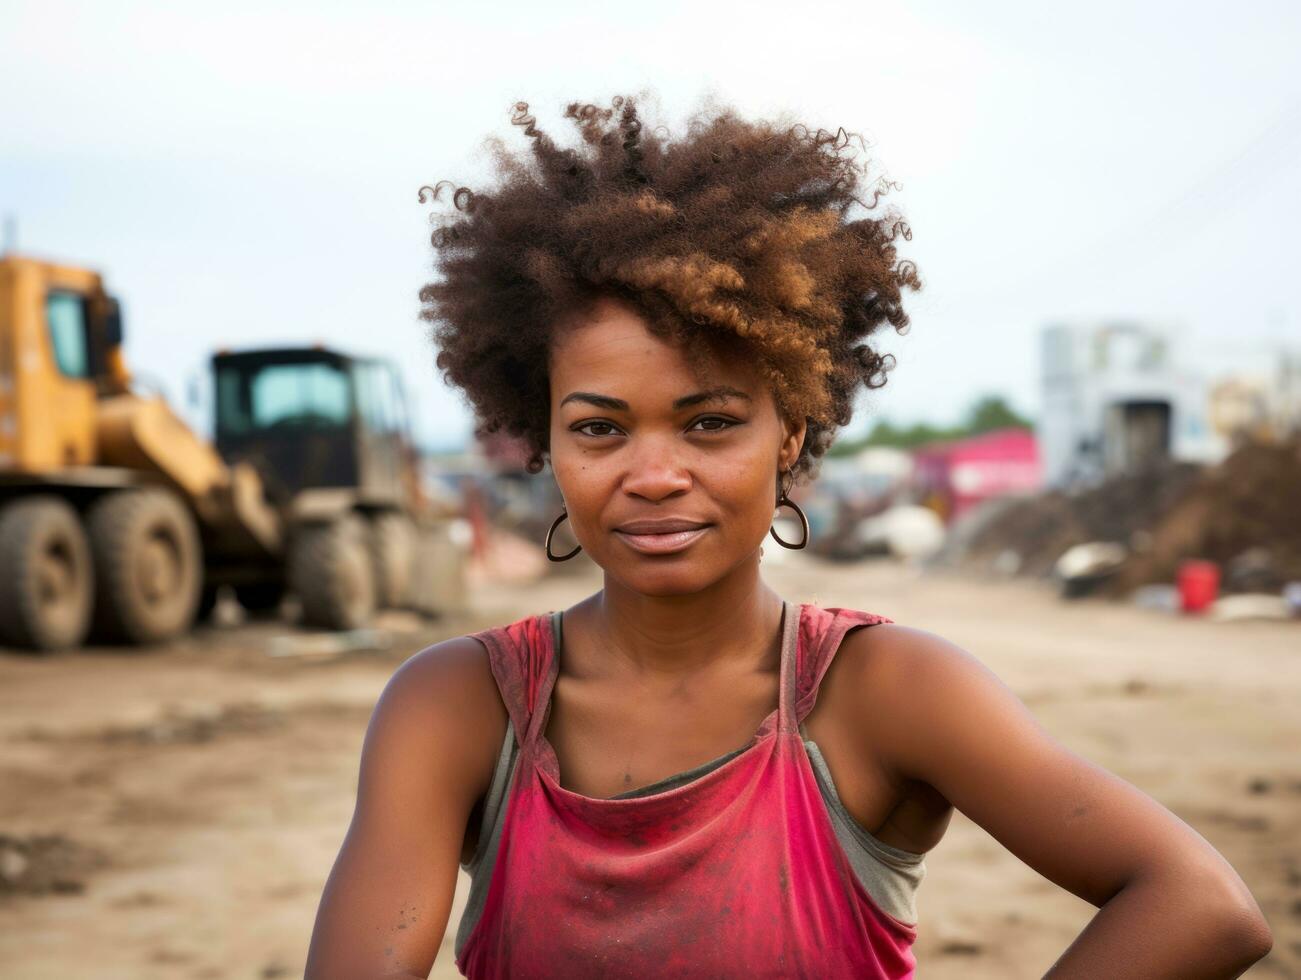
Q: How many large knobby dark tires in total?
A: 4